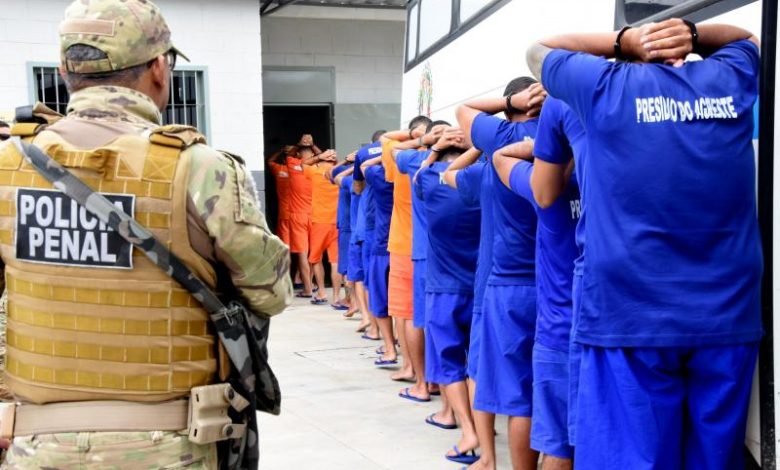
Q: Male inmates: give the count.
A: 15